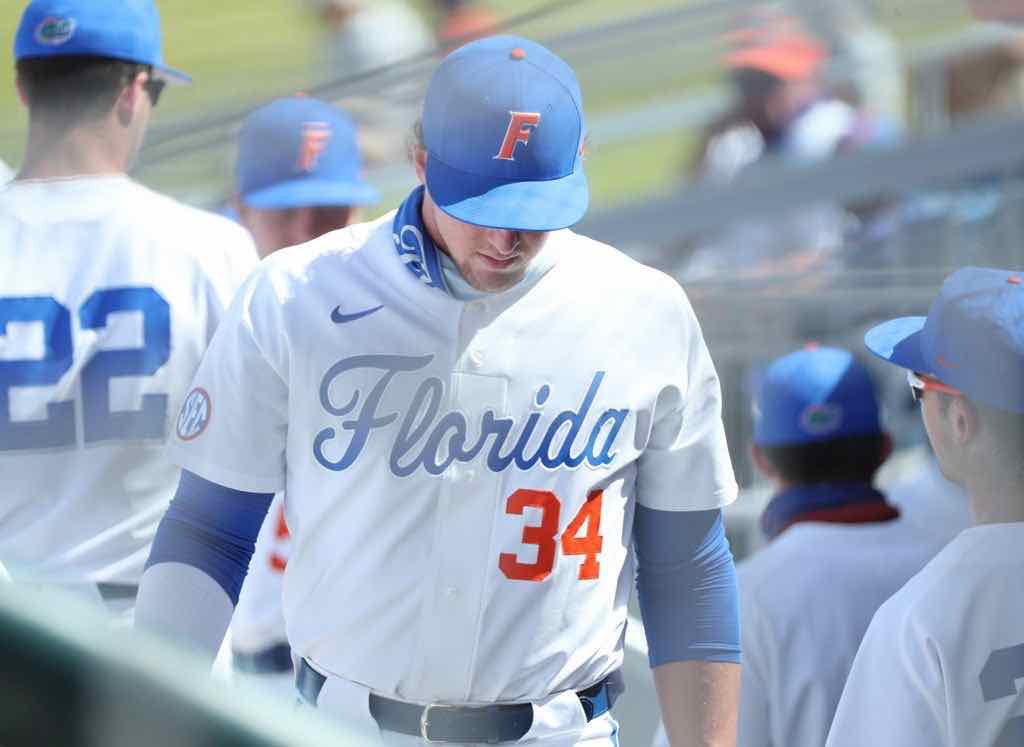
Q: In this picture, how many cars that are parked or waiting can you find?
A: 0